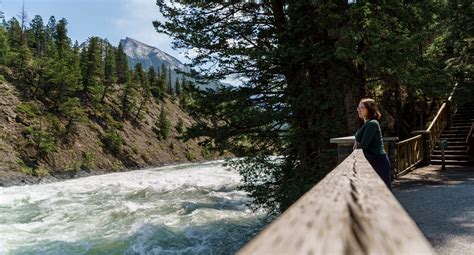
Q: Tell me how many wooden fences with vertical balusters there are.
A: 2